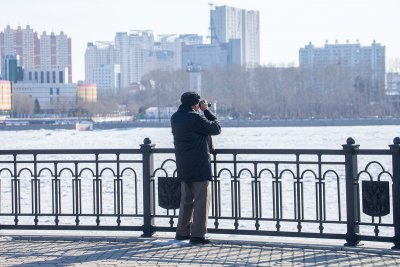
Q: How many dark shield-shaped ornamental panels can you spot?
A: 2